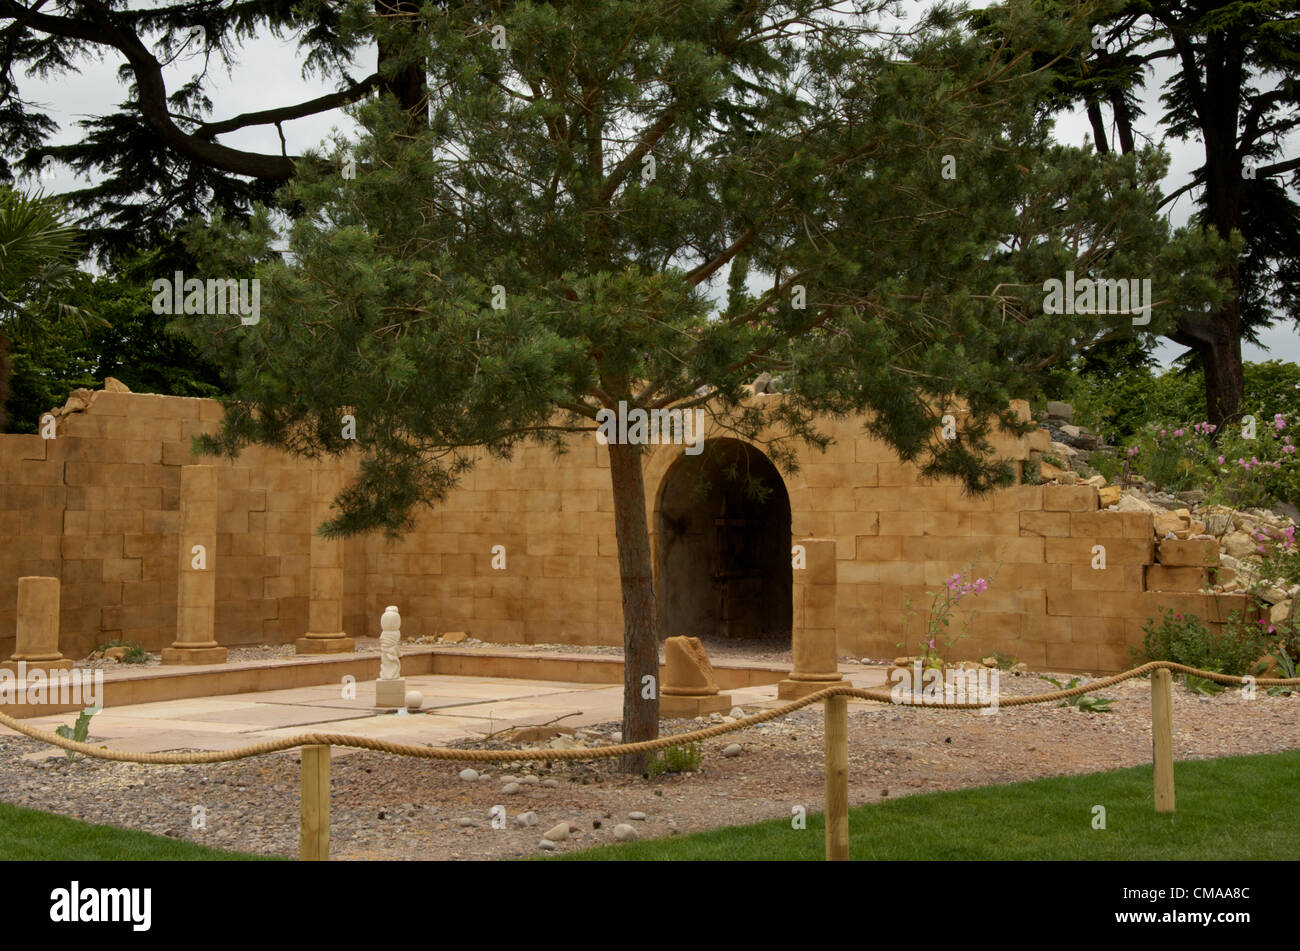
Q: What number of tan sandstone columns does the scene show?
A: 5